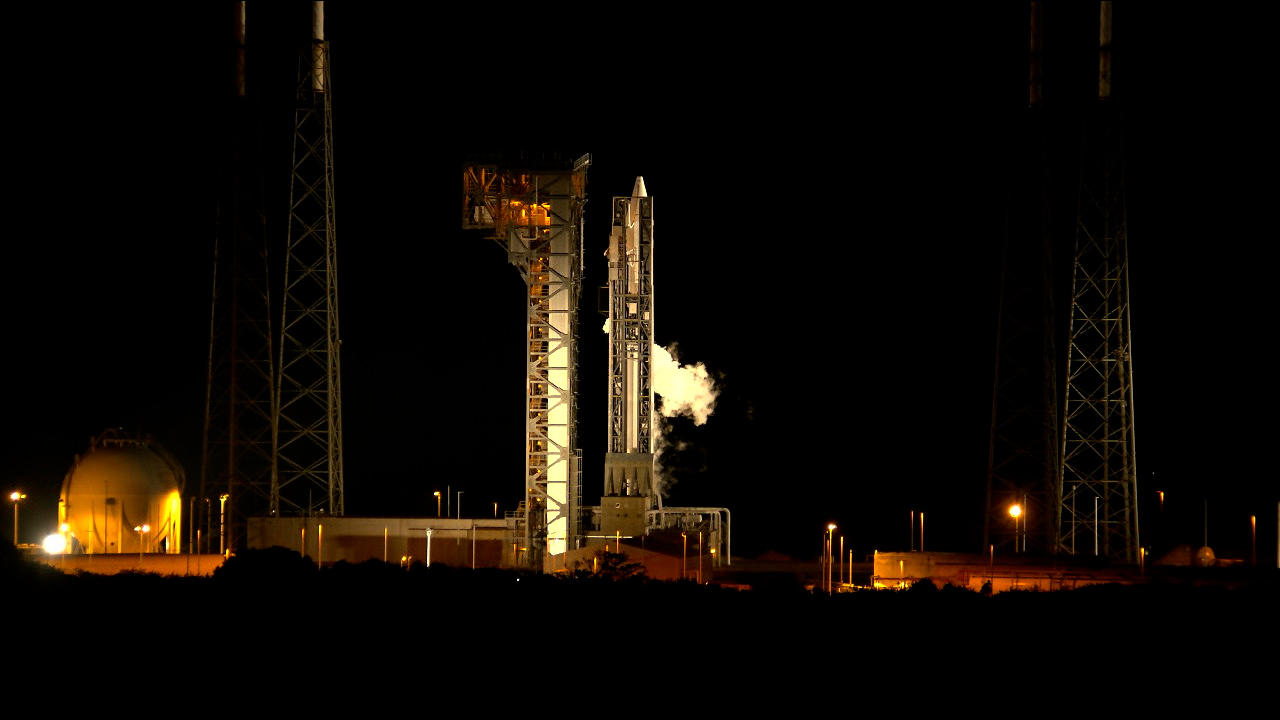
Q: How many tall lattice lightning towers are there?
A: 4